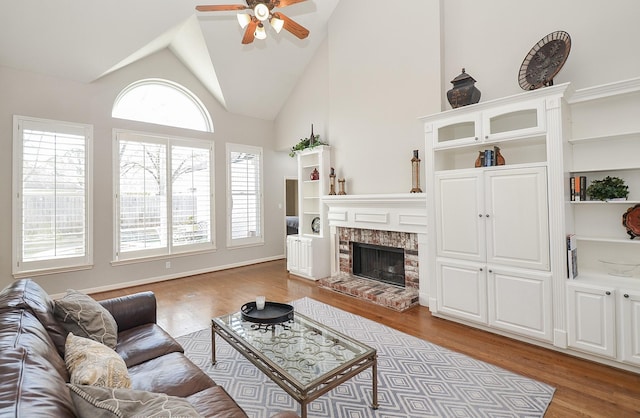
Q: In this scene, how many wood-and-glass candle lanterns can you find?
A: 3